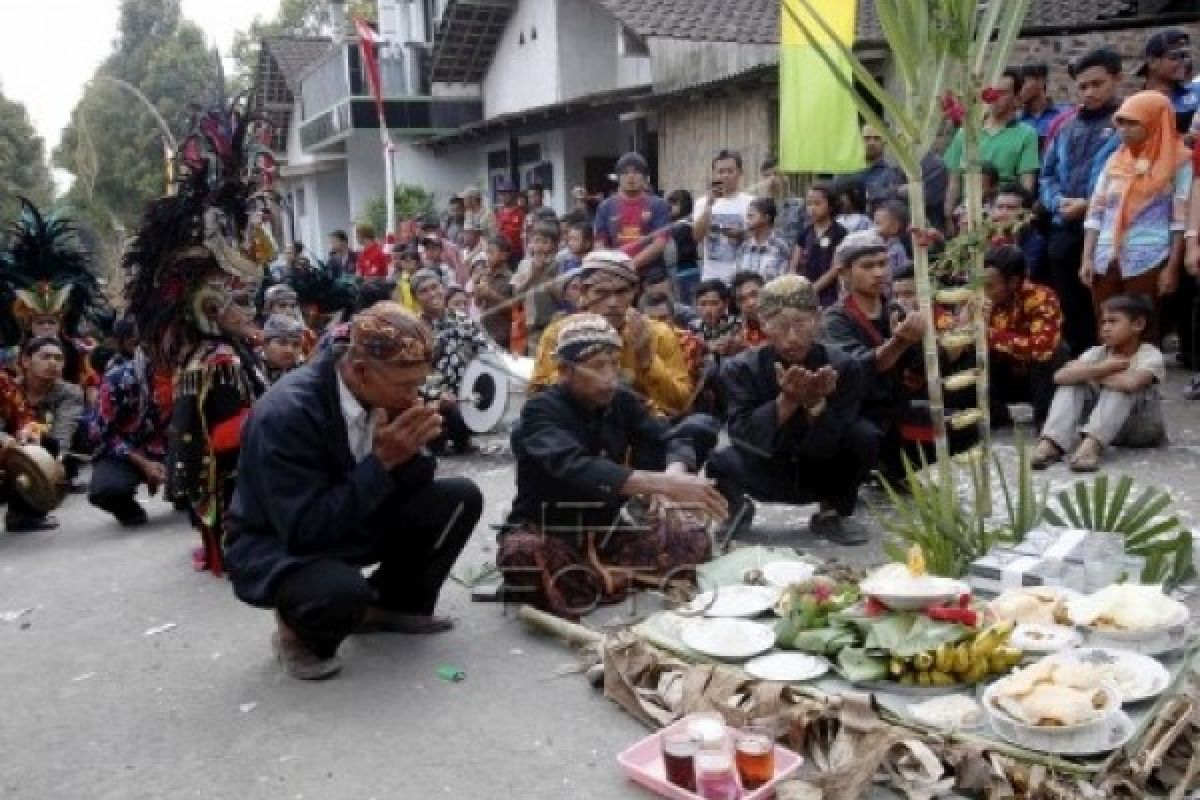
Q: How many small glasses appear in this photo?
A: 4